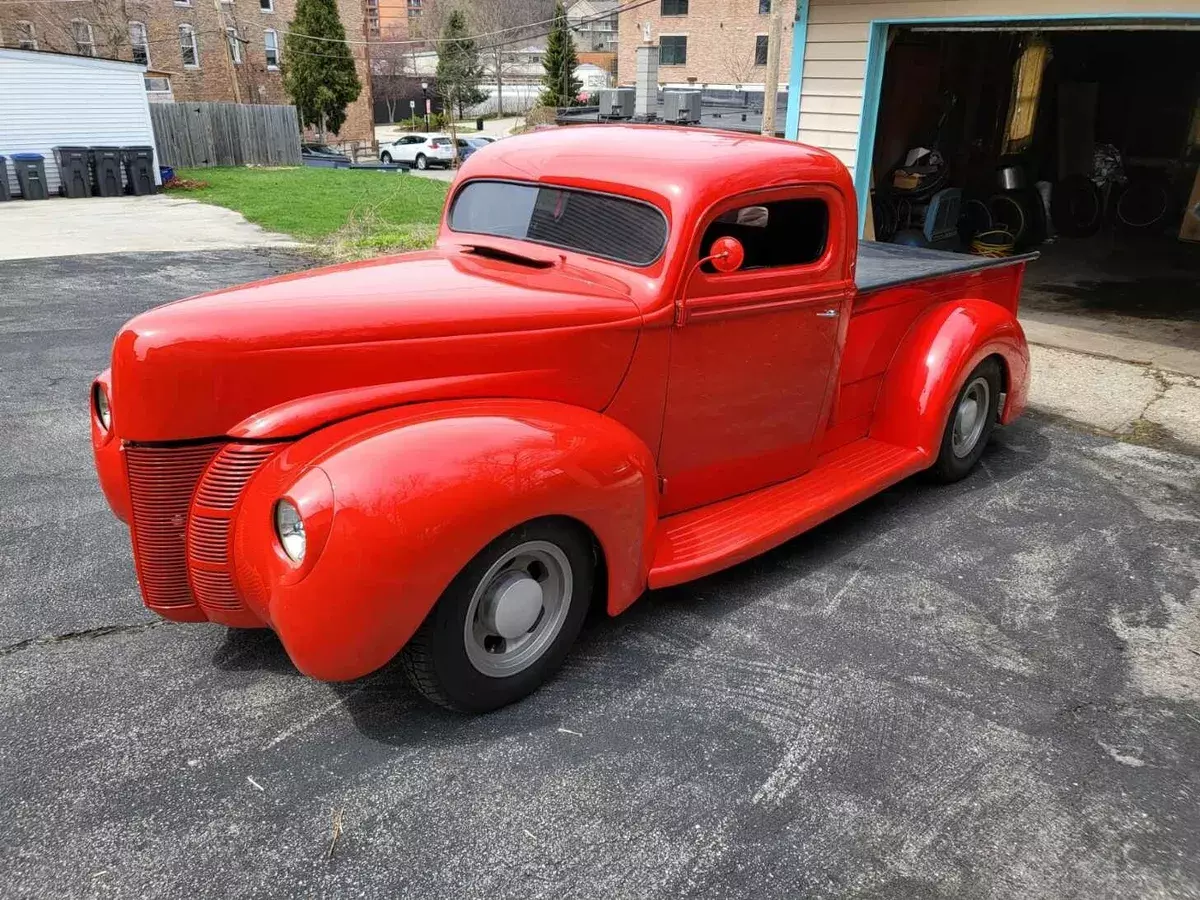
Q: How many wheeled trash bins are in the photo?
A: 5